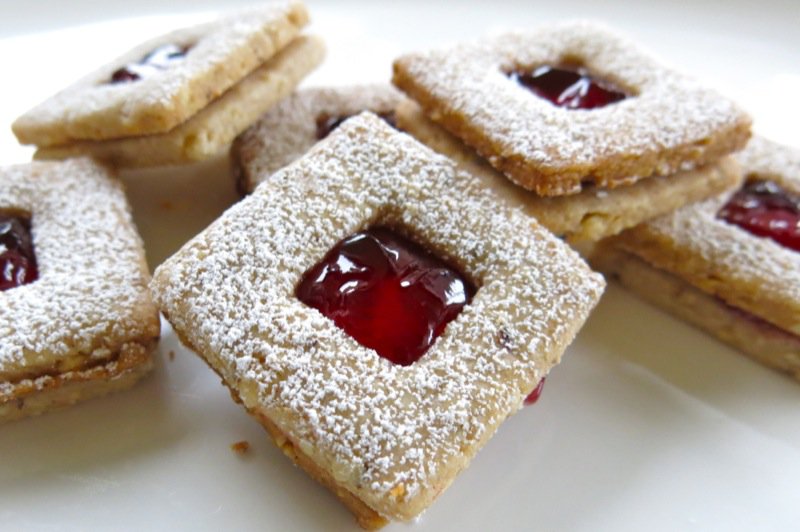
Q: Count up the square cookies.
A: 6